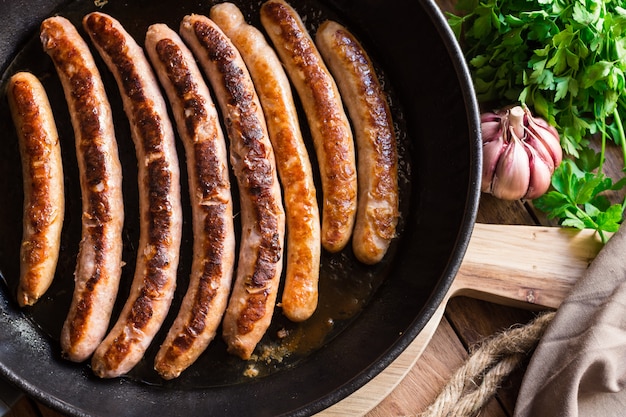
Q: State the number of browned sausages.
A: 8